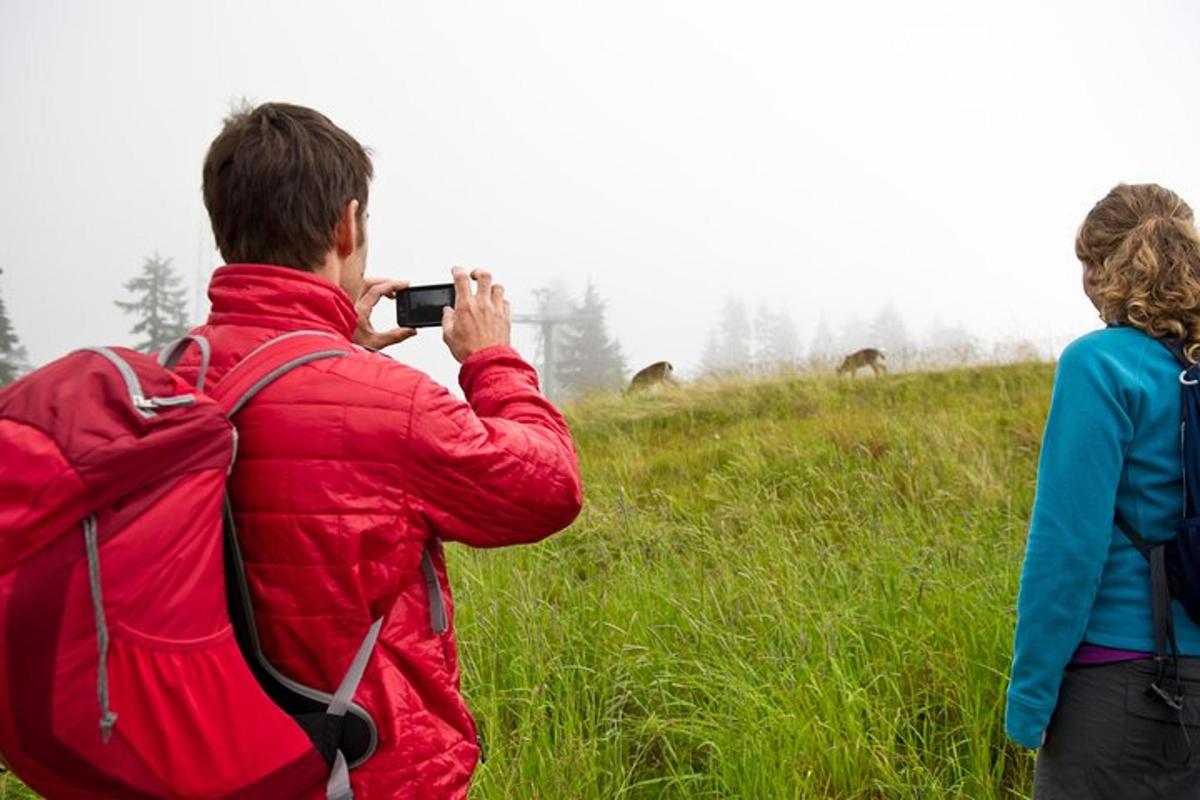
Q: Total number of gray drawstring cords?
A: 1